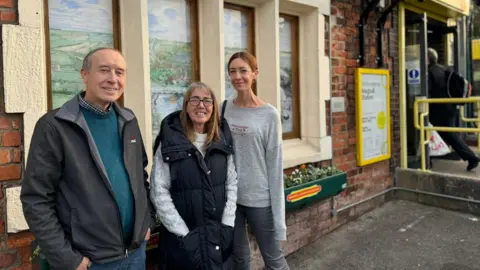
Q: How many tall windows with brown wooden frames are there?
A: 4